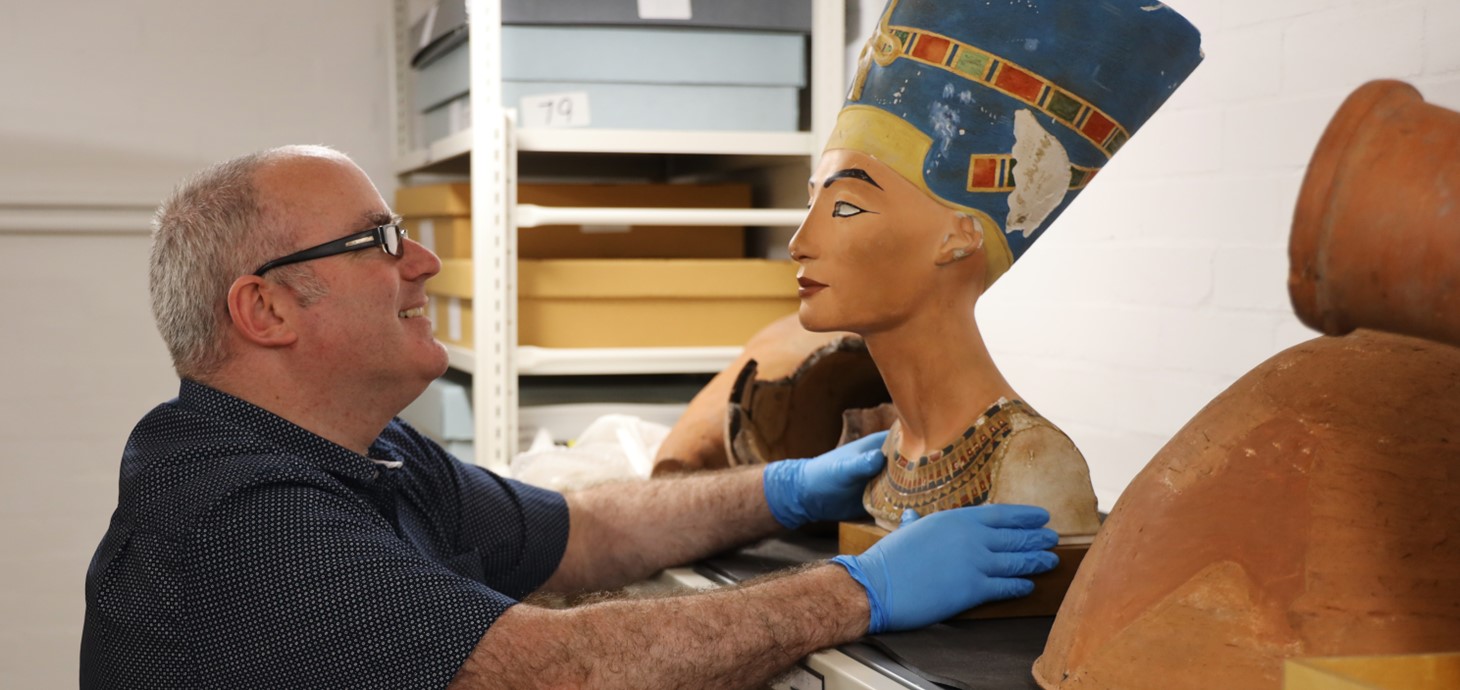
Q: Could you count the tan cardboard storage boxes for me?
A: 2